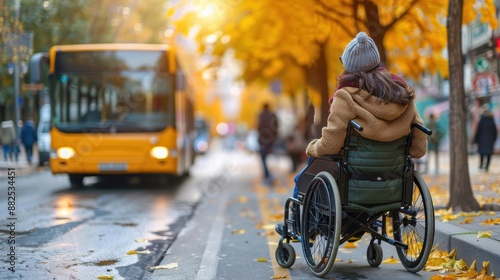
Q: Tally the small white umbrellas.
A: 0